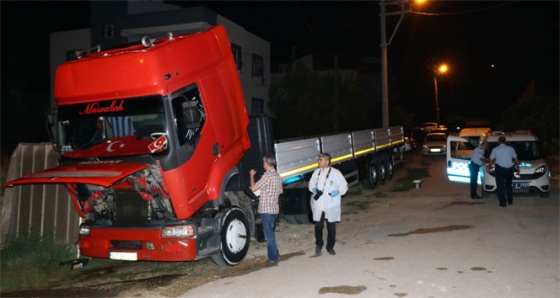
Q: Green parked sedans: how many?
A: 0